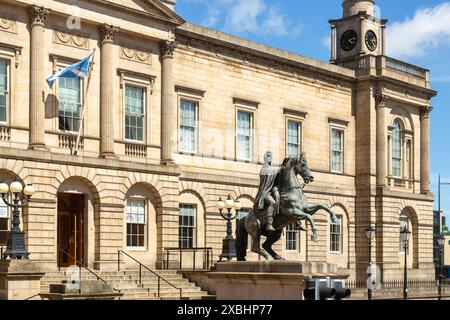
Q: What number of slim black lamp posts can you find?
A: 3